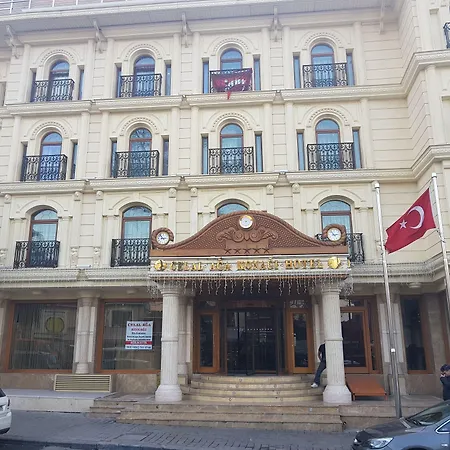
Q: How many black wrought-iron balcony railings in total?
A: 12